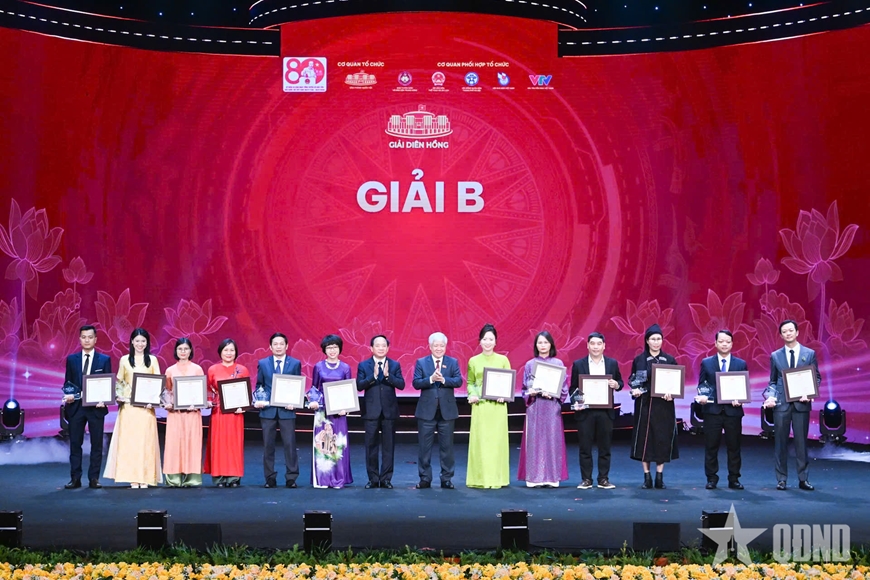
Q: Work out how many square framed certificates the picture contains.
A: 12